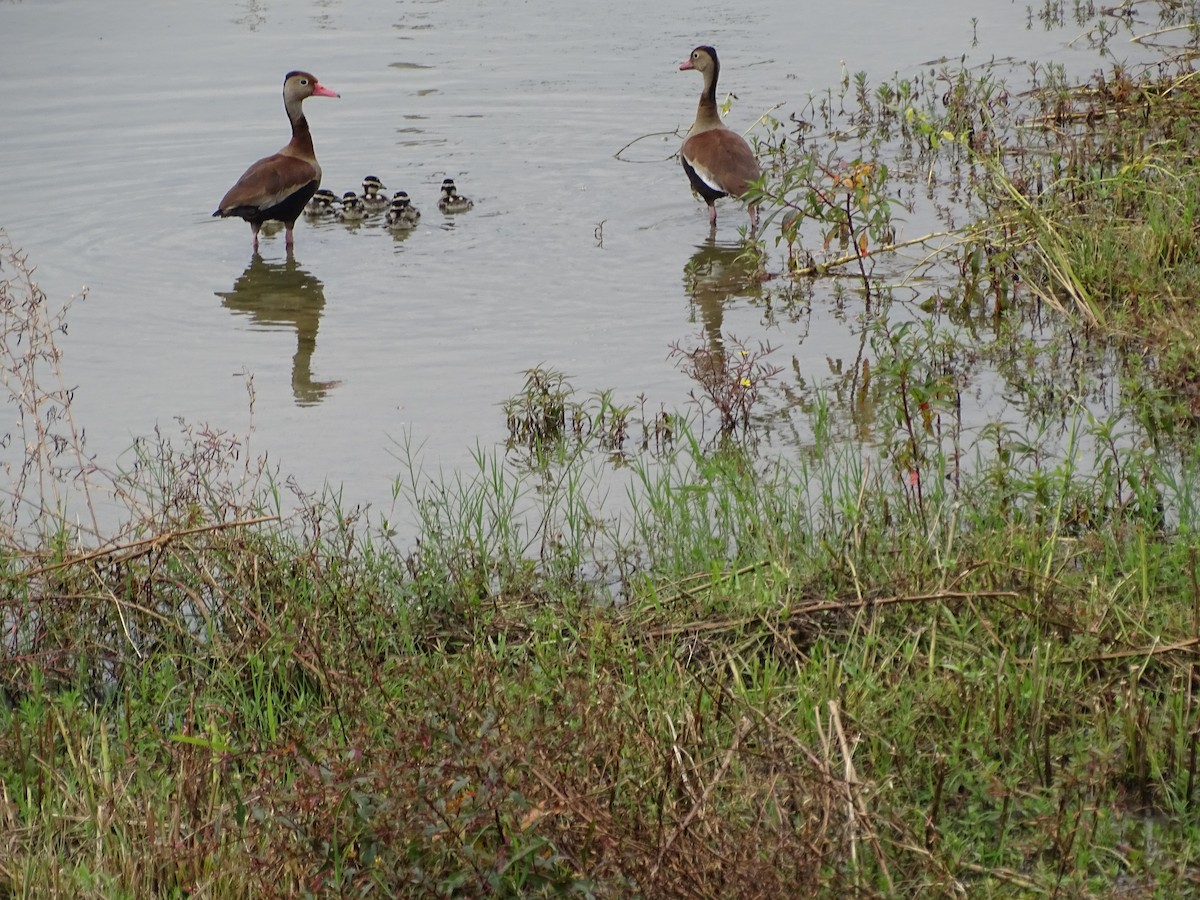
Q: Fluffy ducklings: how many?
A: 5